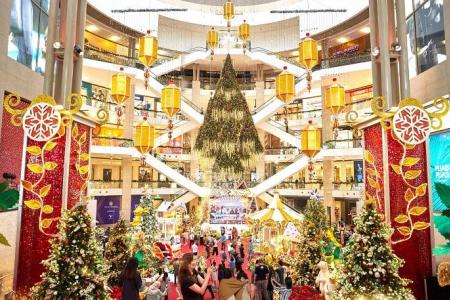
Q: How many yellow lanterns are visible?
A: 11